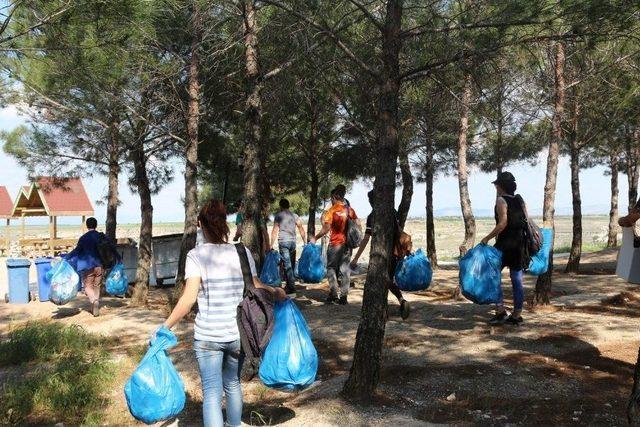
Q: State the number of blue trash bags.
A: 9